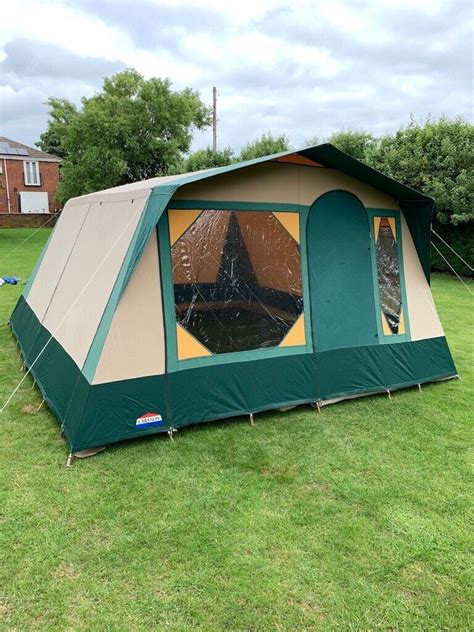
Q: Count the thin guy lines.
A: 4